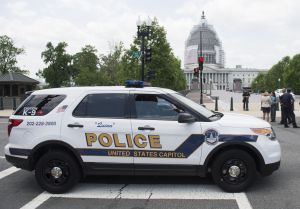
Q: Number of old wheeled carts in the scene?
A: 0